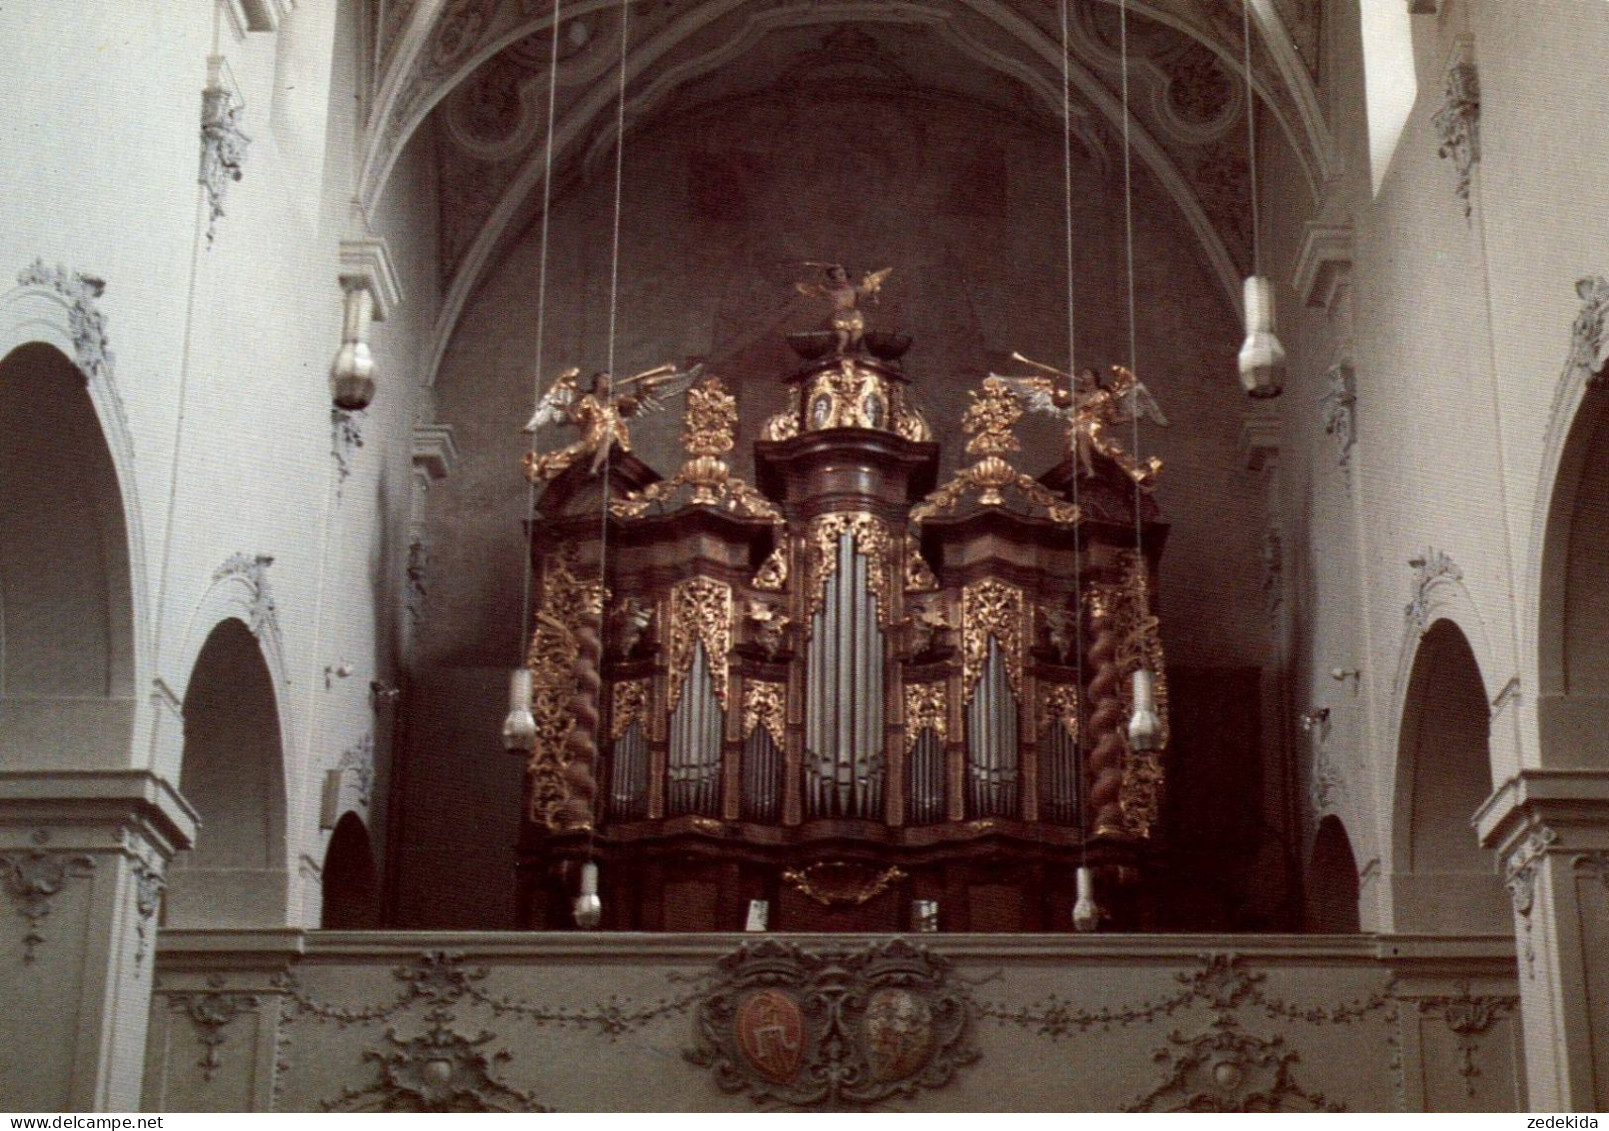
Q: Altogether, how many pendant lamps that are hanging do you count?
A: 6